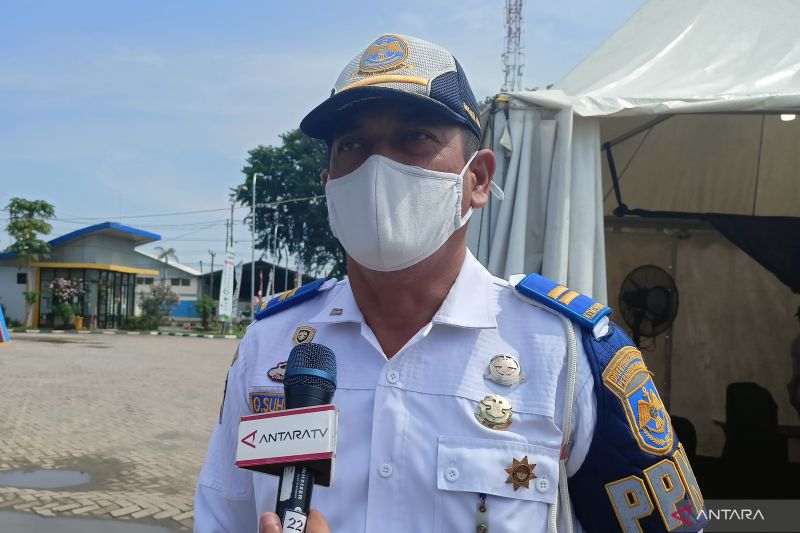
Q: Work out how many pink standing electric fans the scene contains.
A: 0